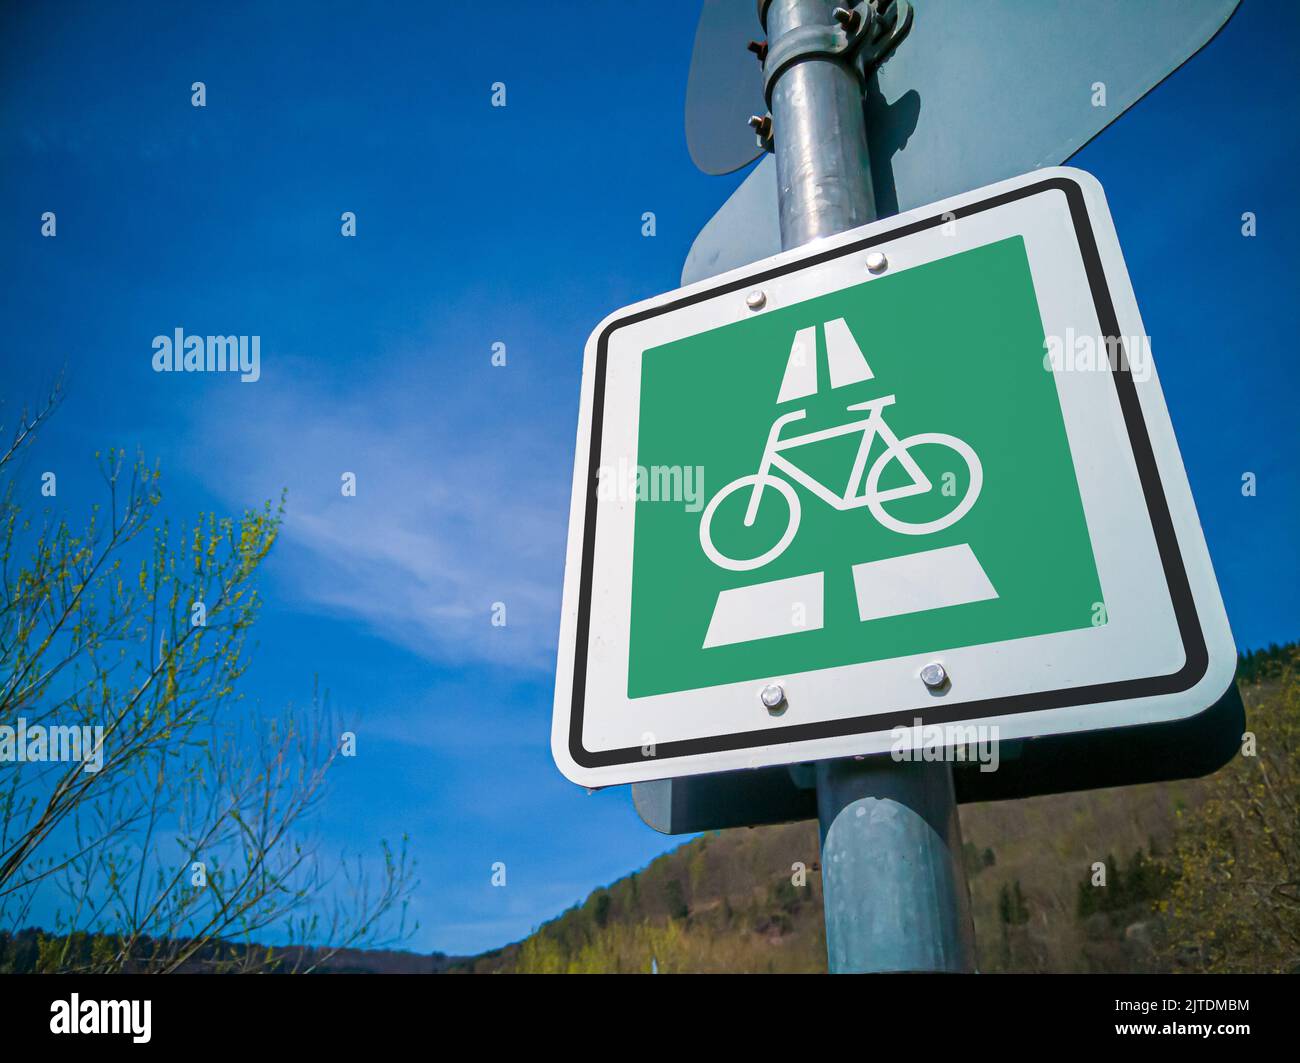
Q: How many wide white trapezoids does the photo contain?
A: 2